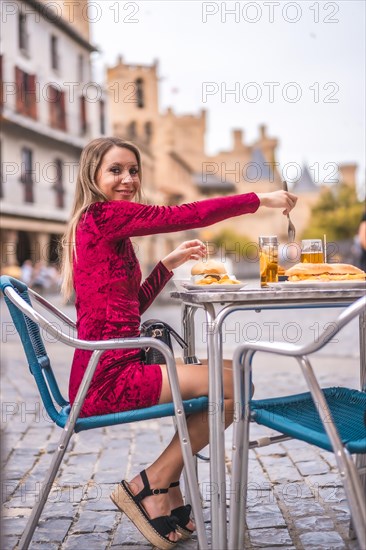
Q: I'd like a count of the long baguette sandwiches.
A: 1